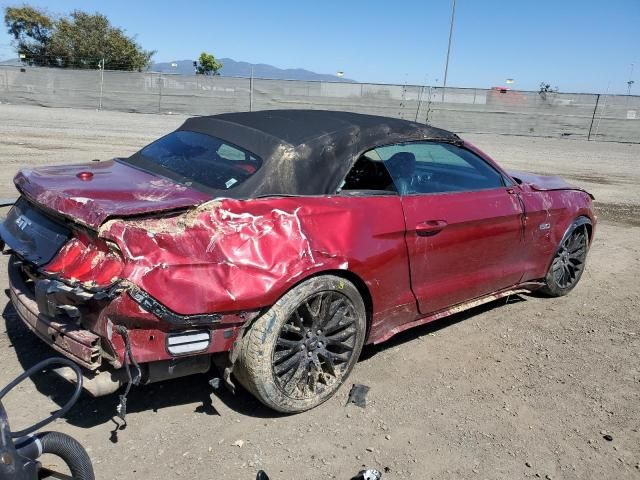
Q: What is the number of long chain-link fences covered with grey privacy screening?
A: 1